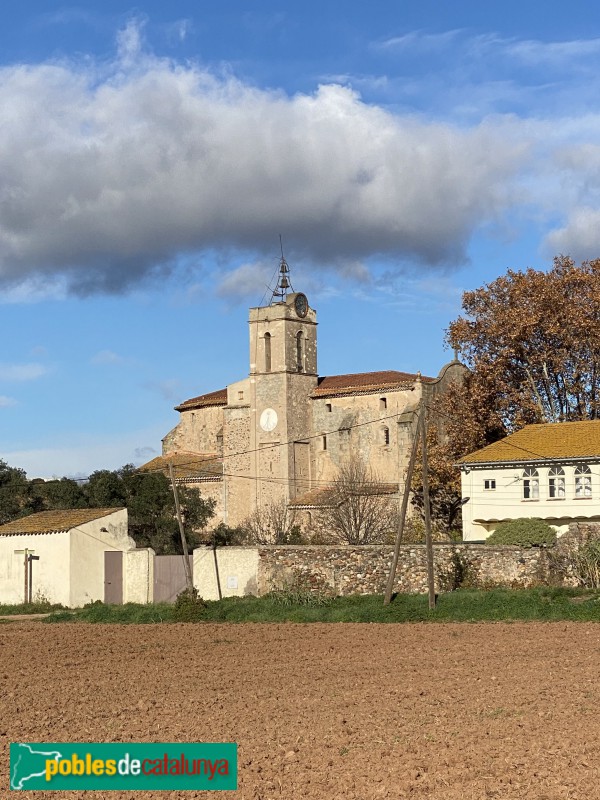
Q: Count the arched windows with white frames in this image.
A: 3